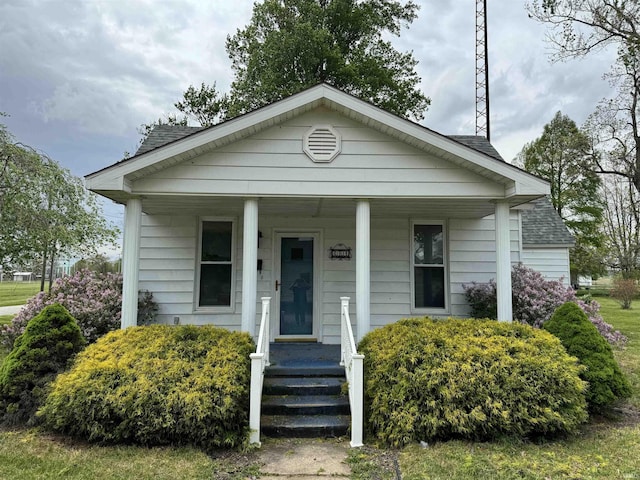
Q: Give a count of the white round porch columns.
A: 4